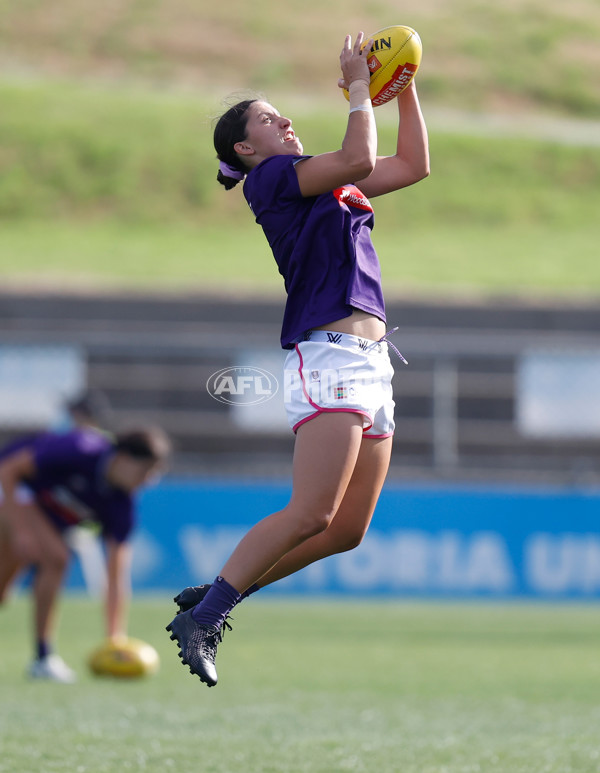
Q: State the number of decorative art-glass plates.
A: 0